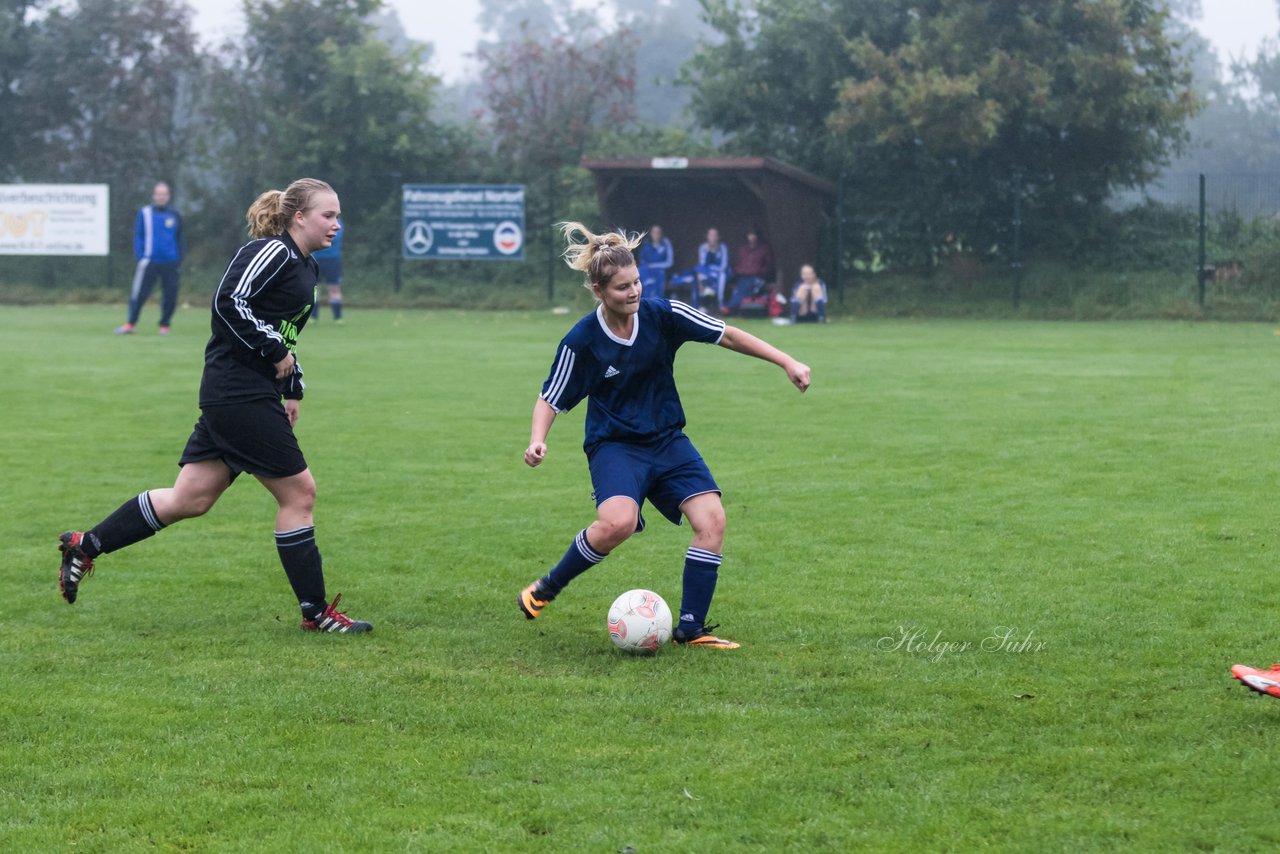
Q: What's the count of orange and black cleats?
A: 2